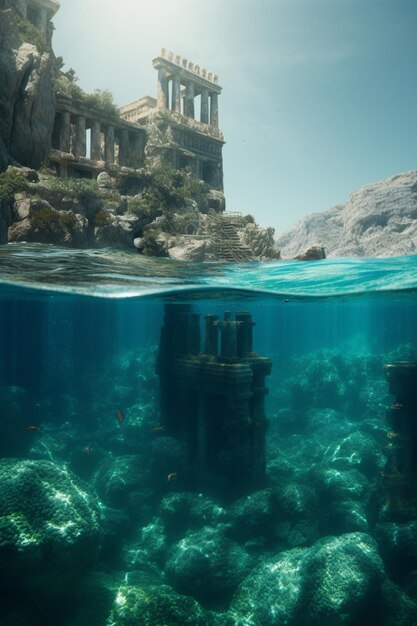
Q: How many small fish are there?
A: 5